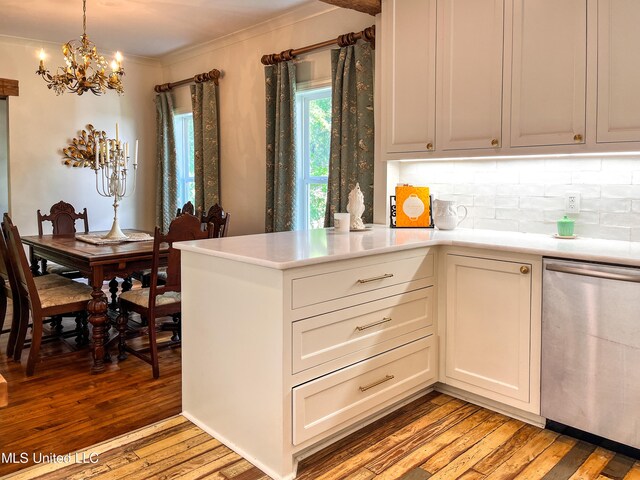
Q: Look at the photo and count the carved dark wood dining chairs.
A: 6